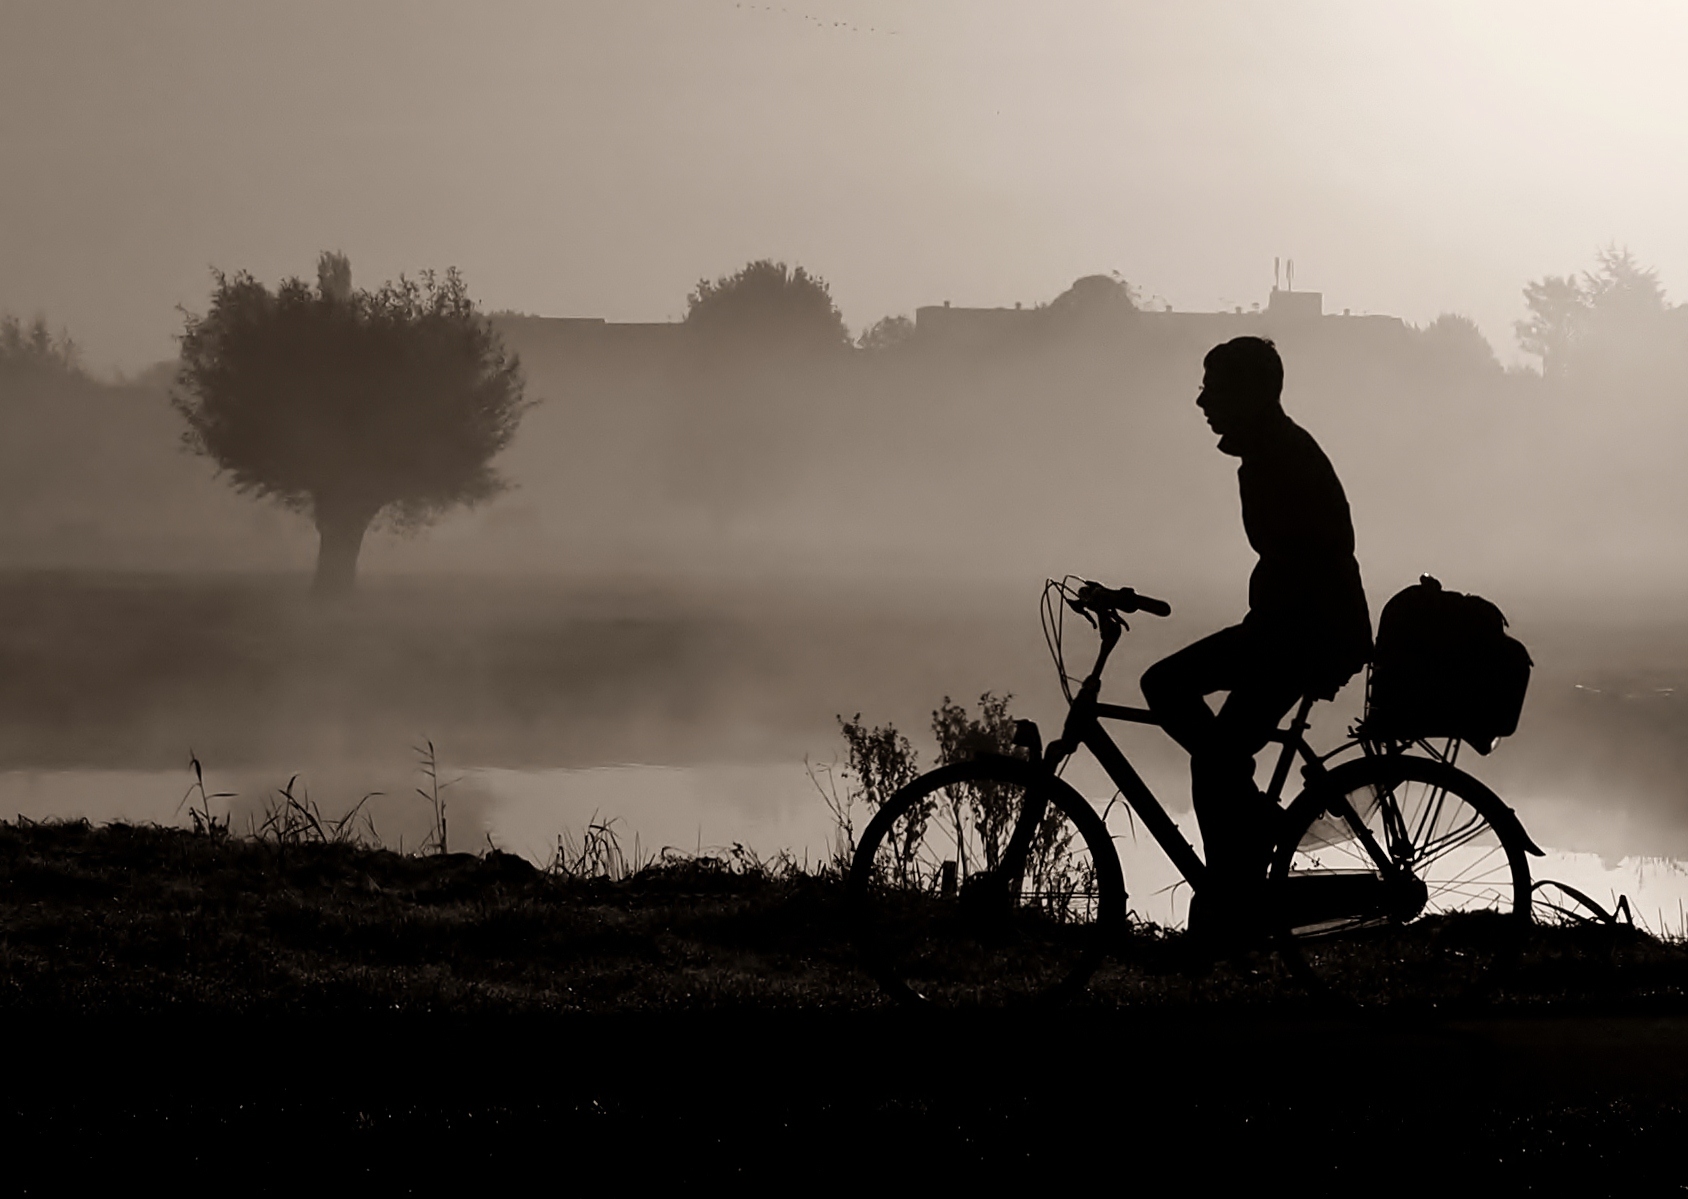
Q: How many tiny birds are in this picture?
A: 12